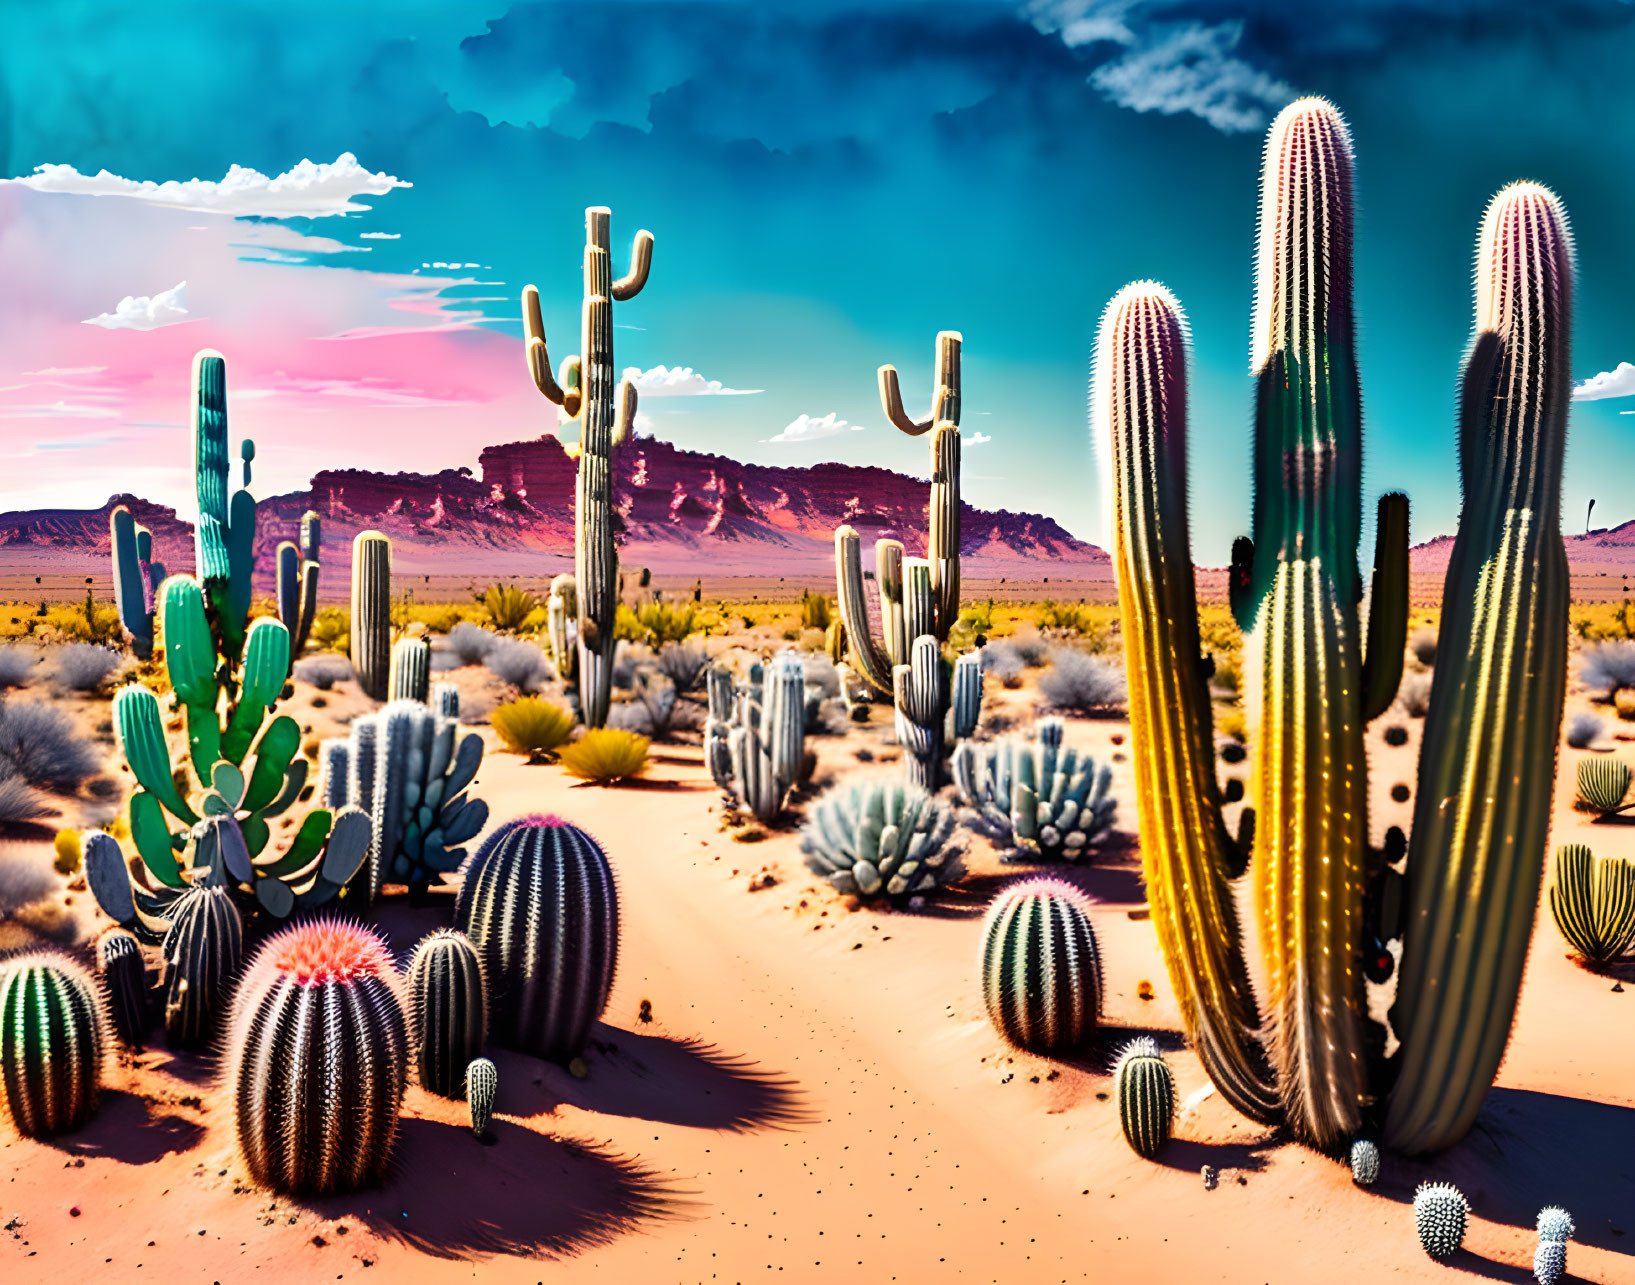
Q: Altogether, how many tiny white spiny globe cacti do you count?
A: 3